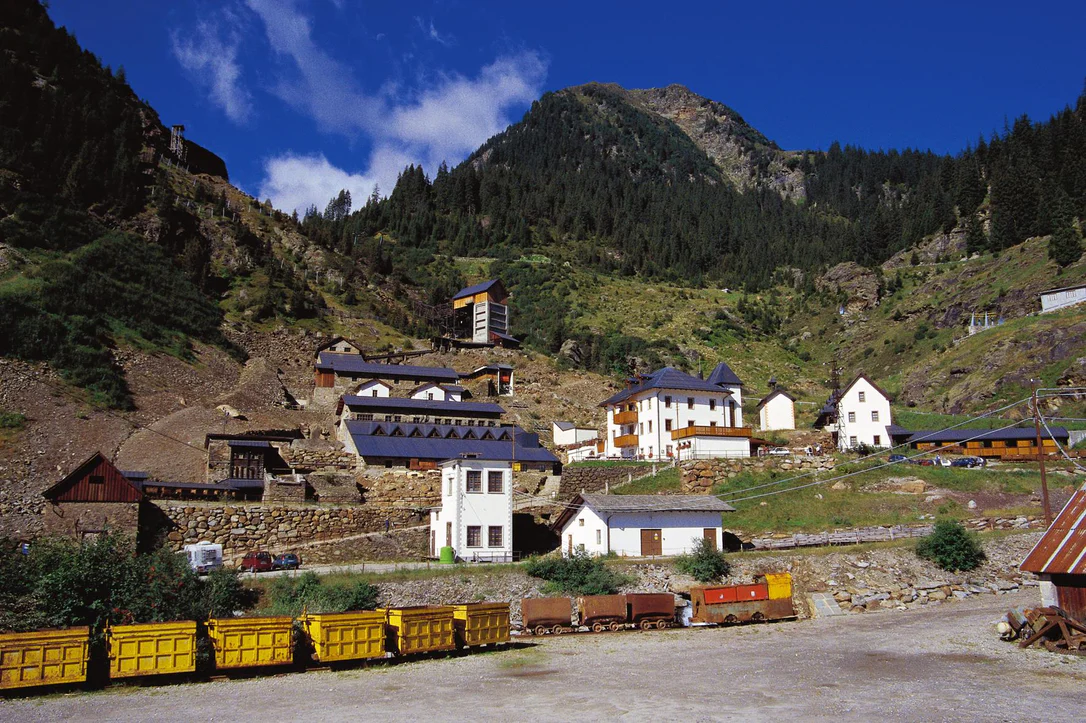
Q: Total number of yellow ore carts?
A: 6